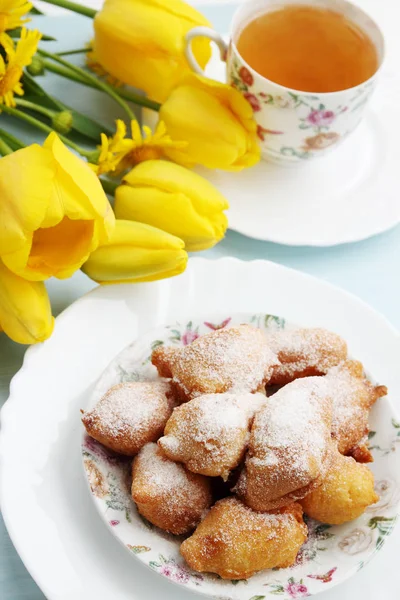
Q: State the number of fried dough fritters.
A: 9